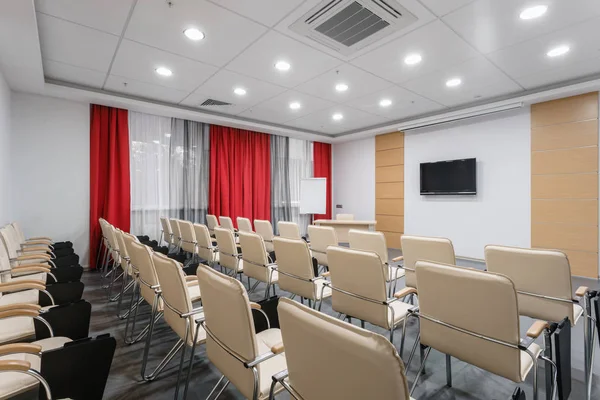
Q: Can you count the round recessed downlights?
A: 12